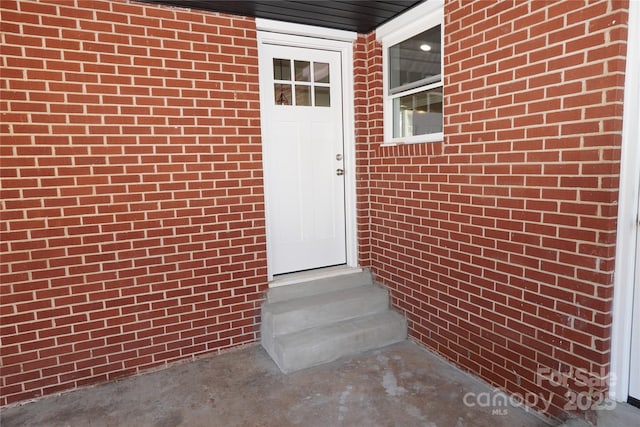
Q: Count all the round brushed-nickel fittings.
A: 2